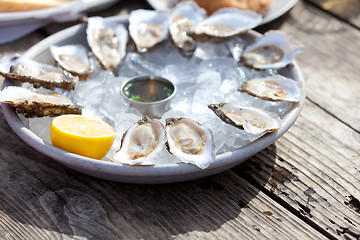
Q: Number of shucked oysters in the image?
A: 12